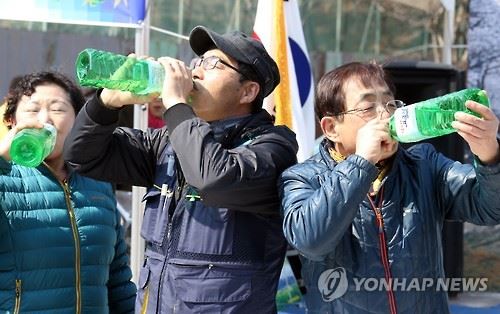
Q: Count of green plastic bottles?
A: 3